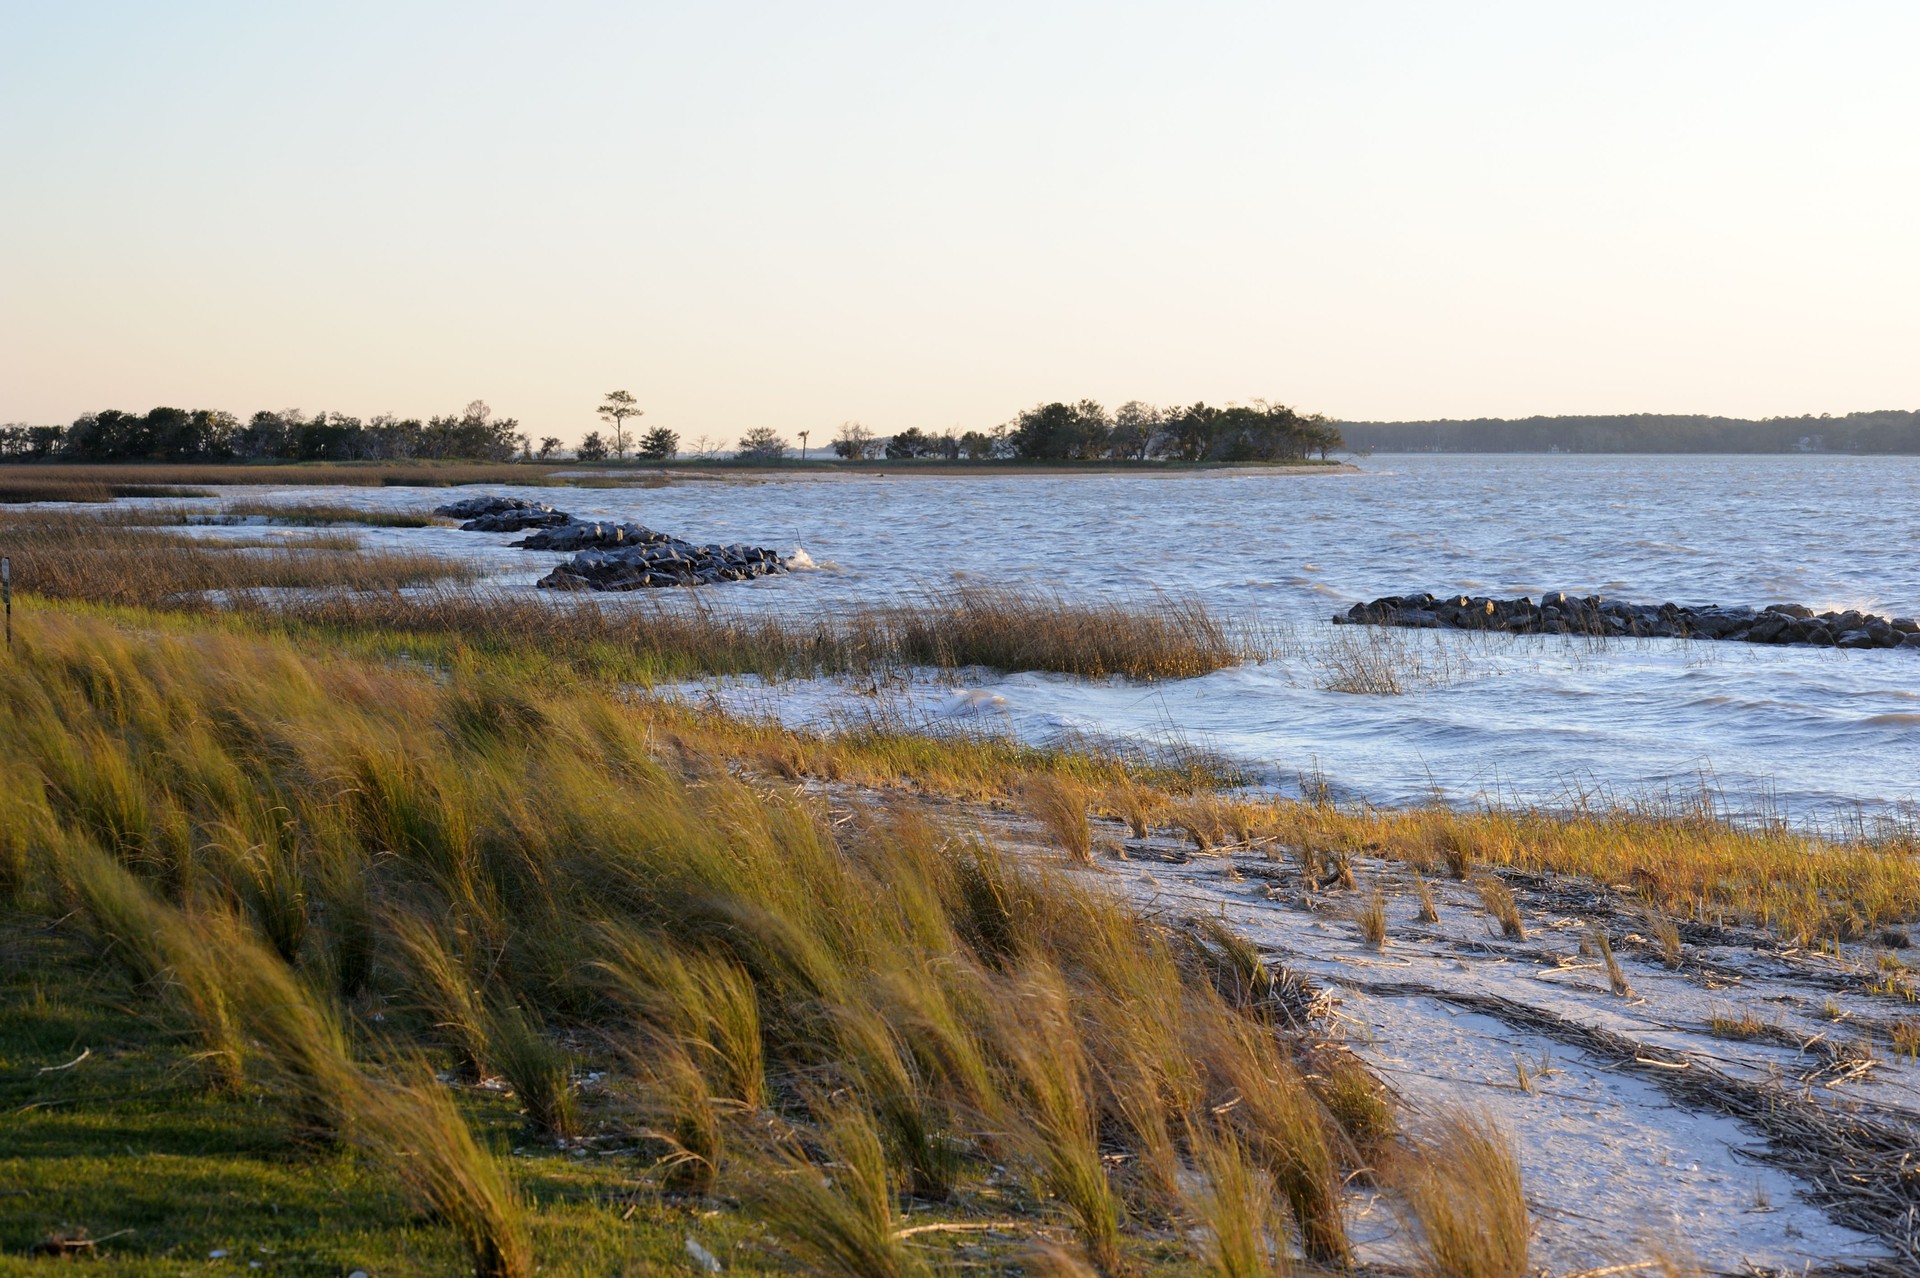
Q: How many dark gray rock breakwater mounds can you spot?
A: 5